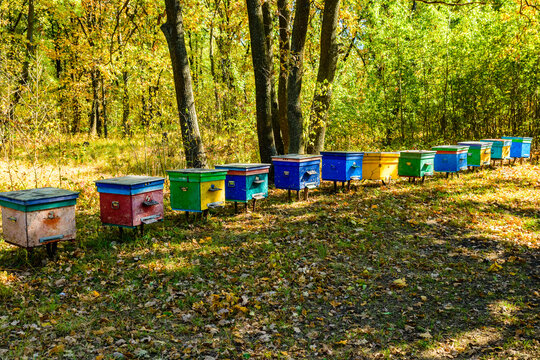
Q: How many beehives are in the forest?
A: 12